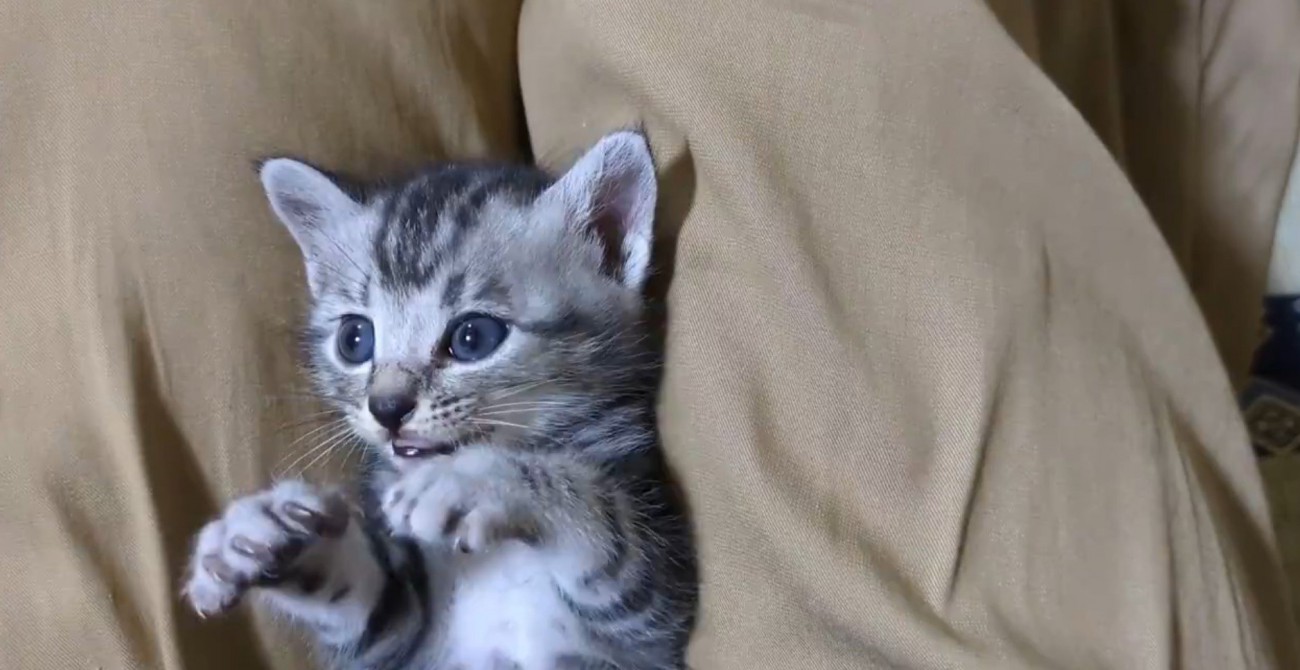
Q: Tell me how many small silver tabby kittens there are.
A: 1